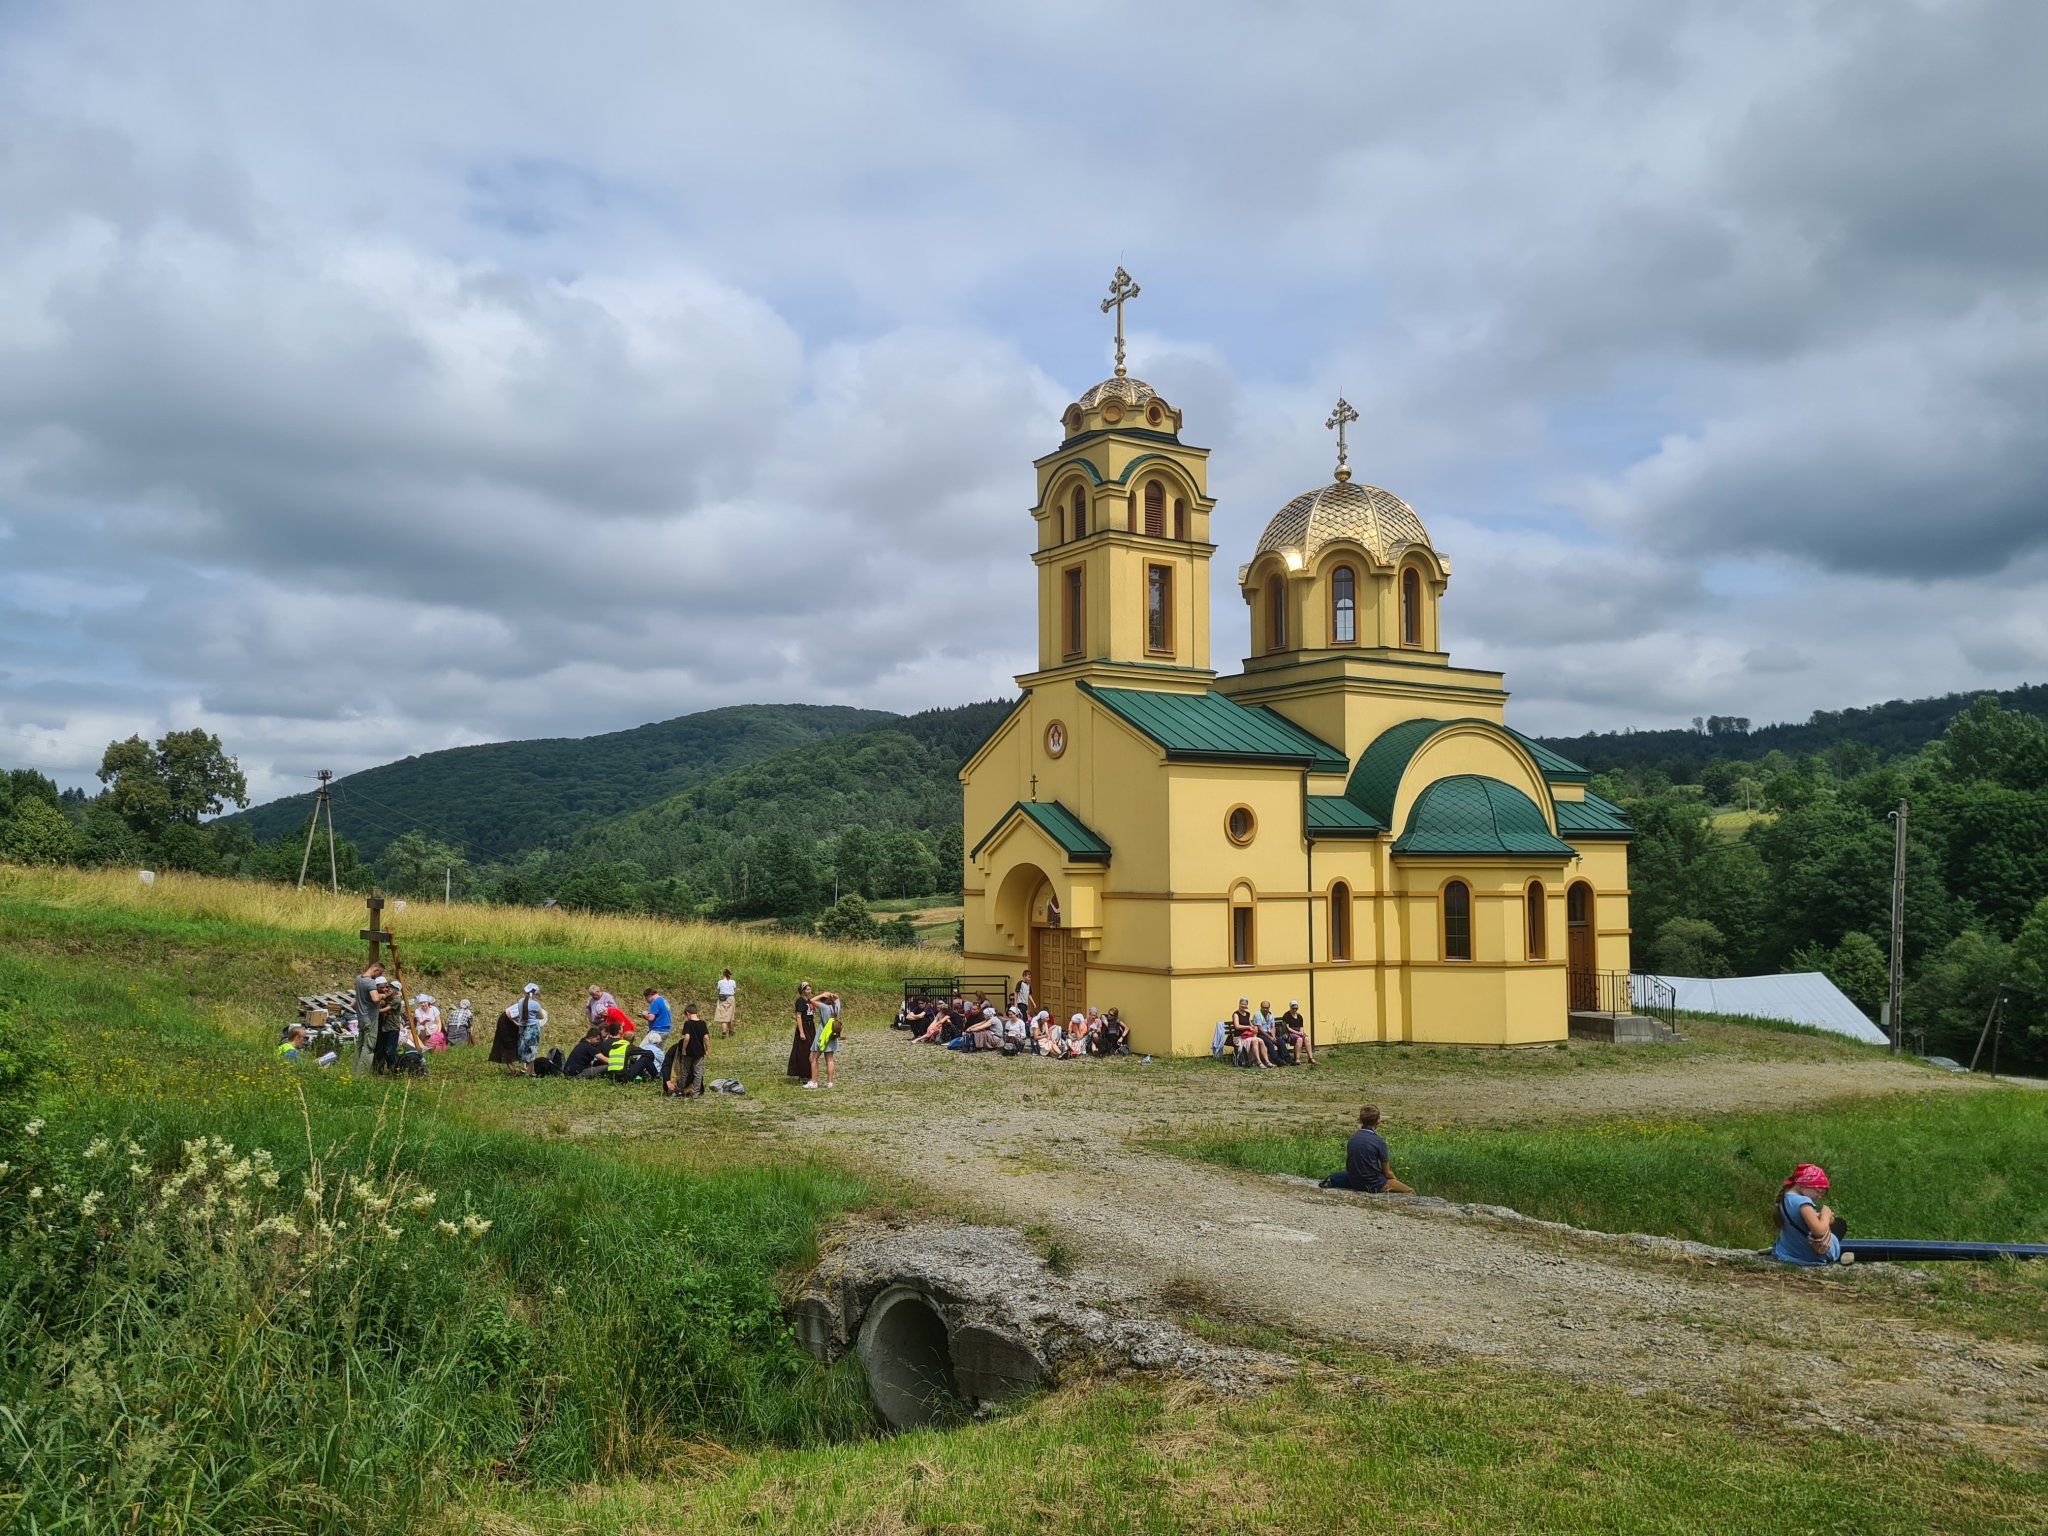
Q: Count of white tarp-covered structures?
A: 1